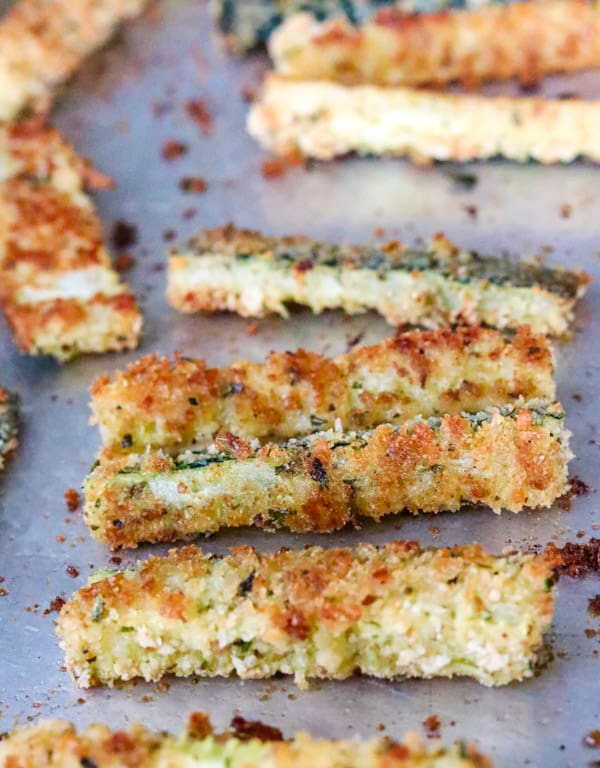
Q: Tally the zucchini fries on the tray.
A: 11